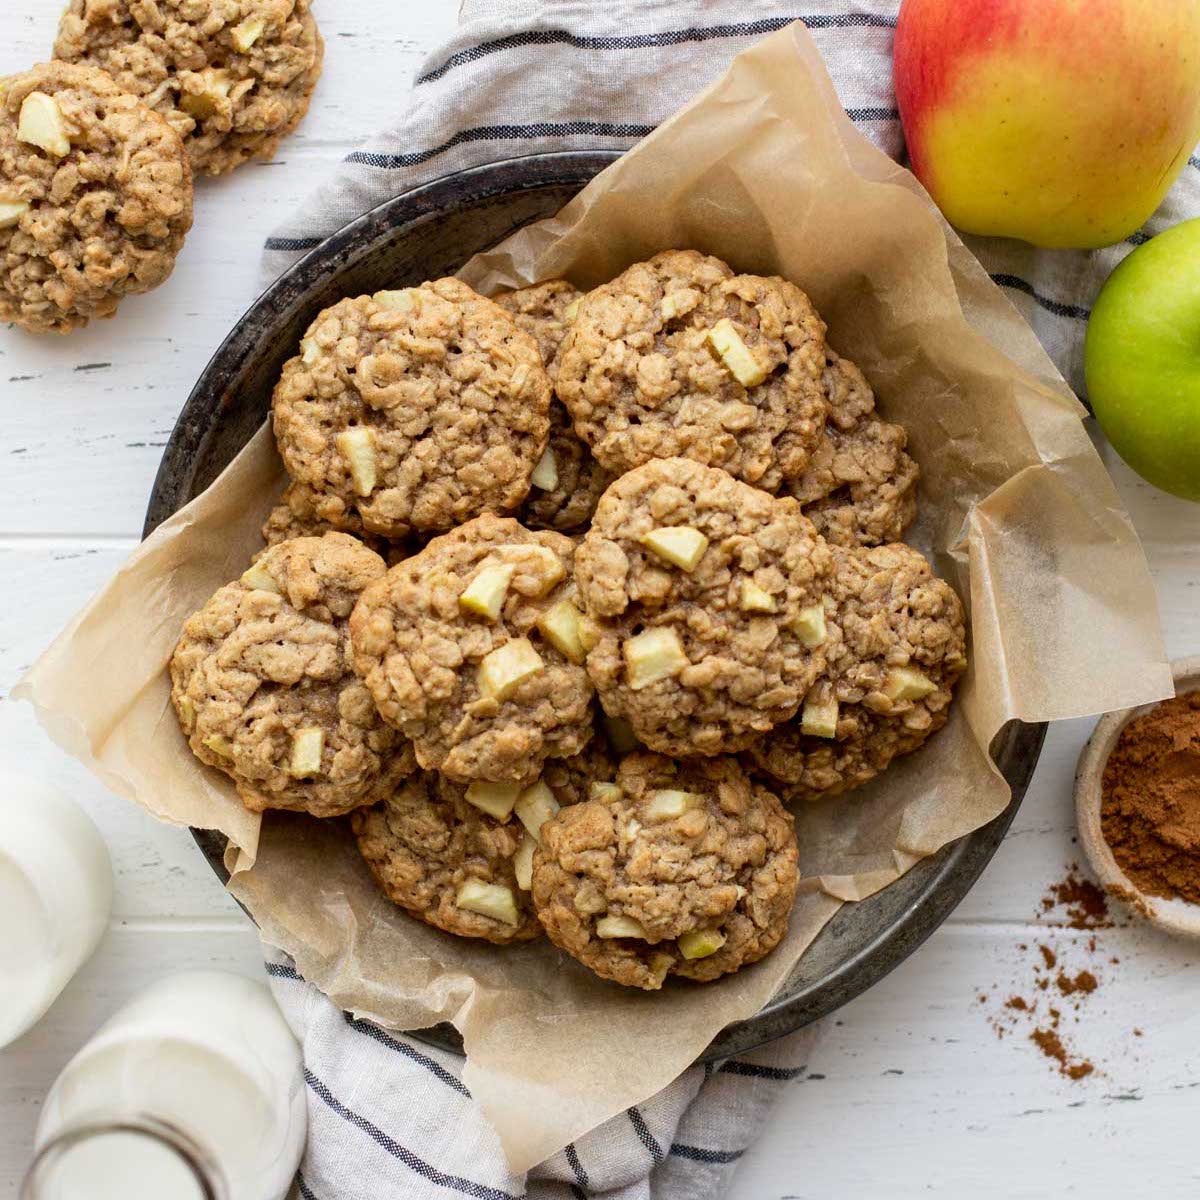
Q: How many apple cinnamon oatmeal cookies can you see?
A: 13